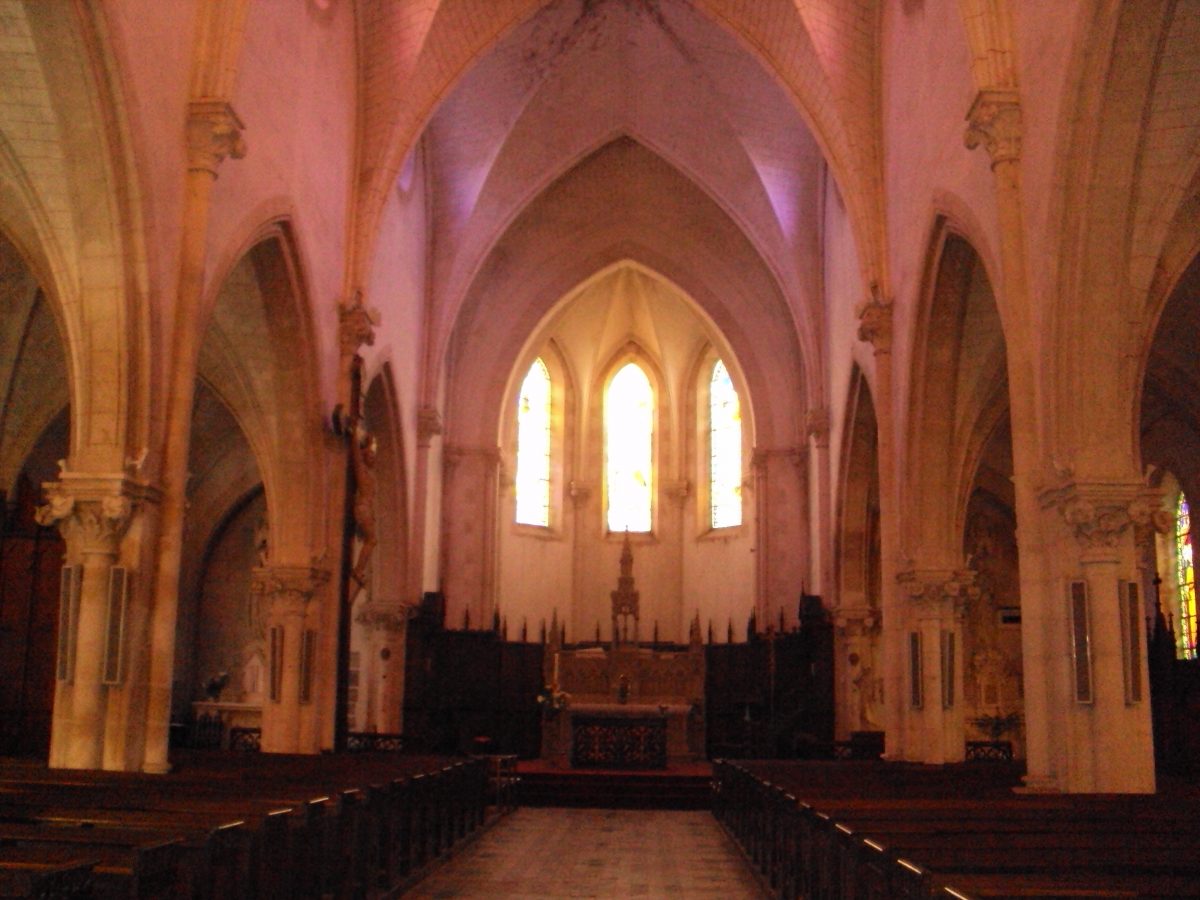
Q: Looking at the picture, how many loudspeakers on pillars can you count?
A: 8